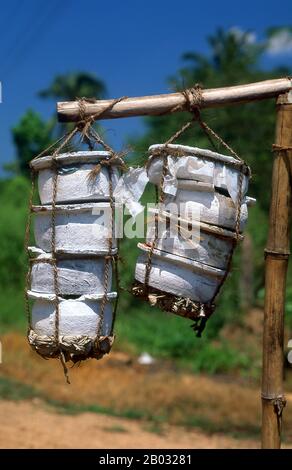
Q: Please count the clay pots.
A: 8